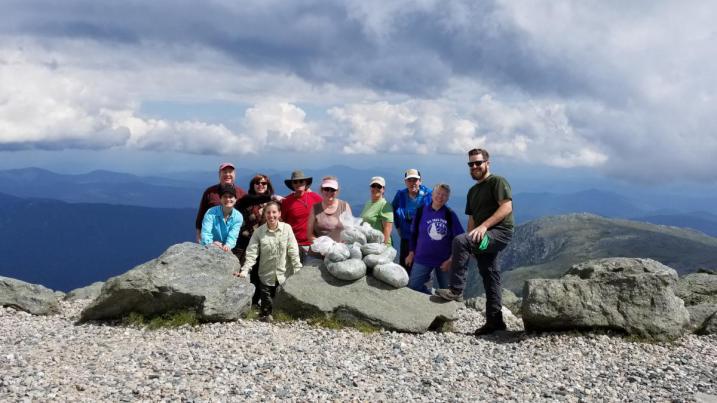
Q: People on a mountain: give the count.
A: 10